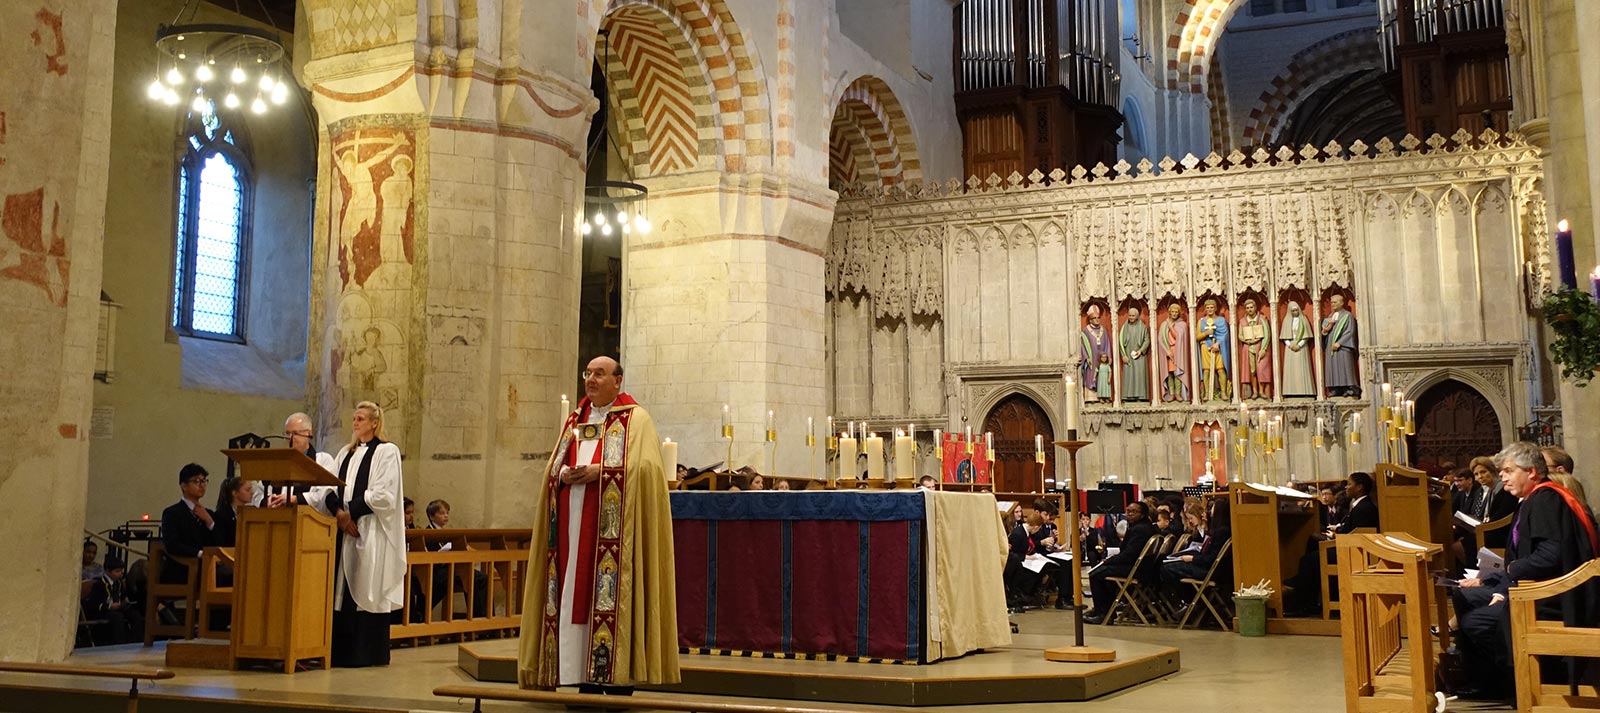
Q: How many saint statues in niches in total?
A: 7